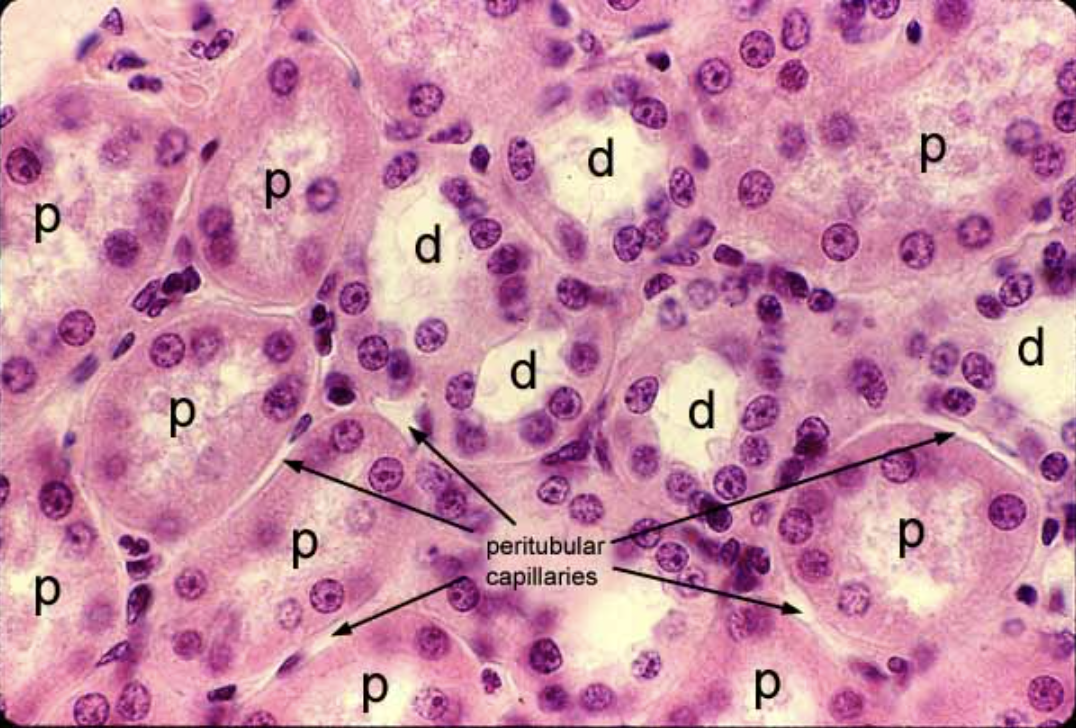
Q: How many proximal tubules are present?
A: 9